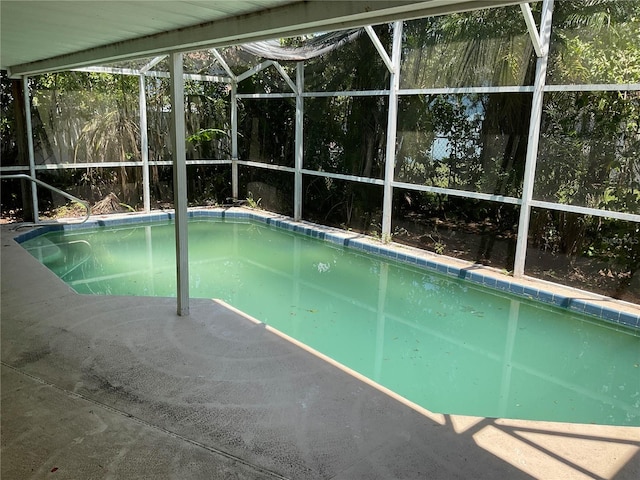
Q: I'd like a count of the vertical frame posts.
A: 7